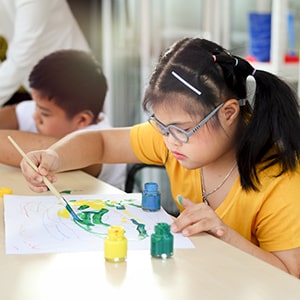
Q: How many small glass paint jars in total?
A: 3